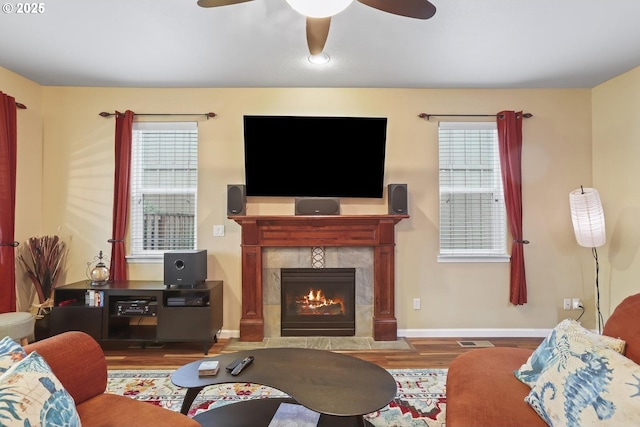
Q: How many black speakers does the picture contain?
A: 4